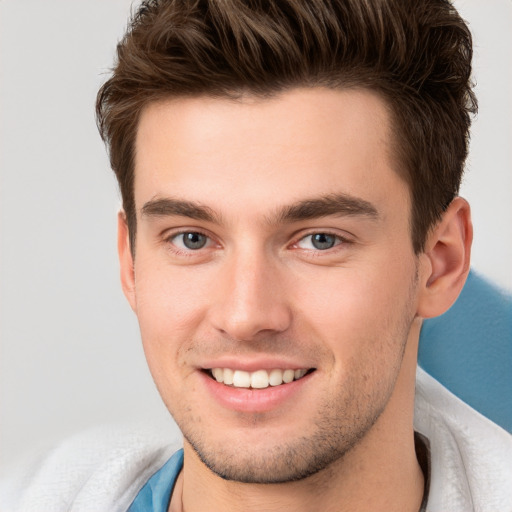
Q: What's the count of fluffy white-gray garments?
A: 1